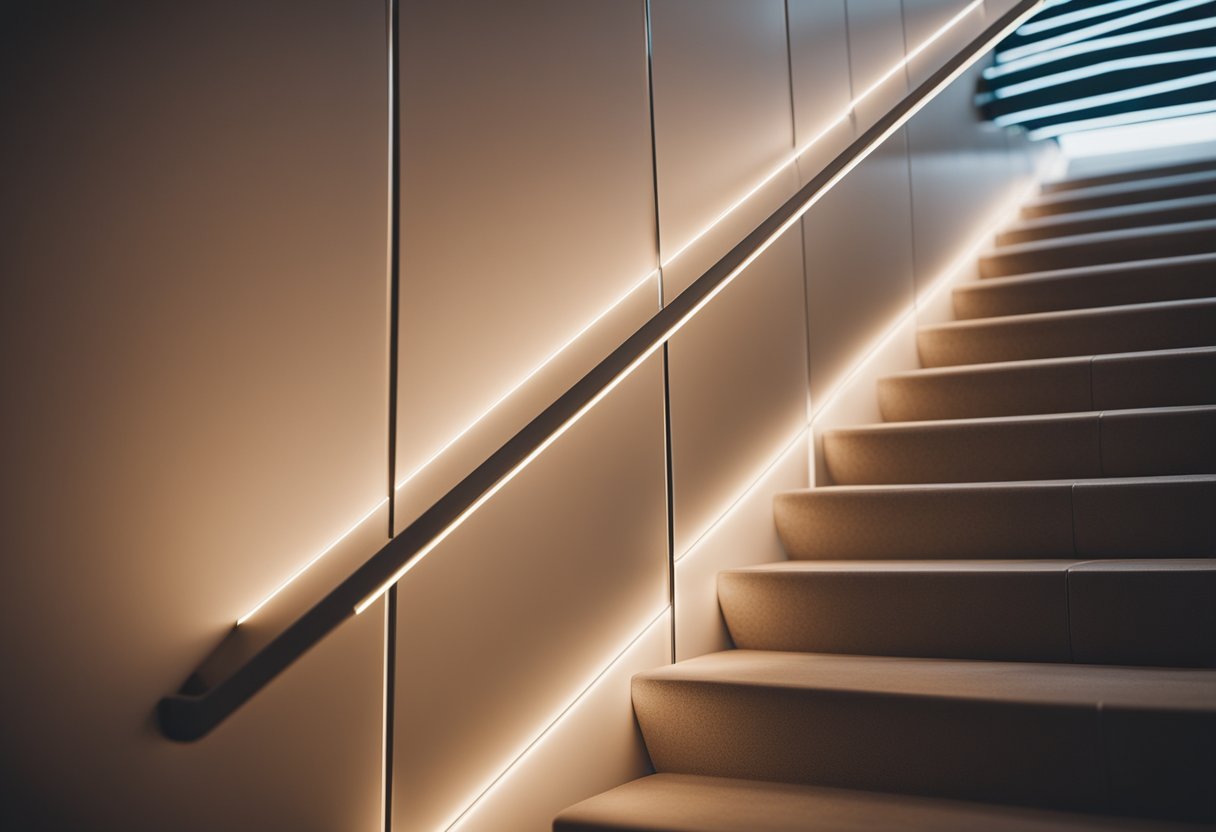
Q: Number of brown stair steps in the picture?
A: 12